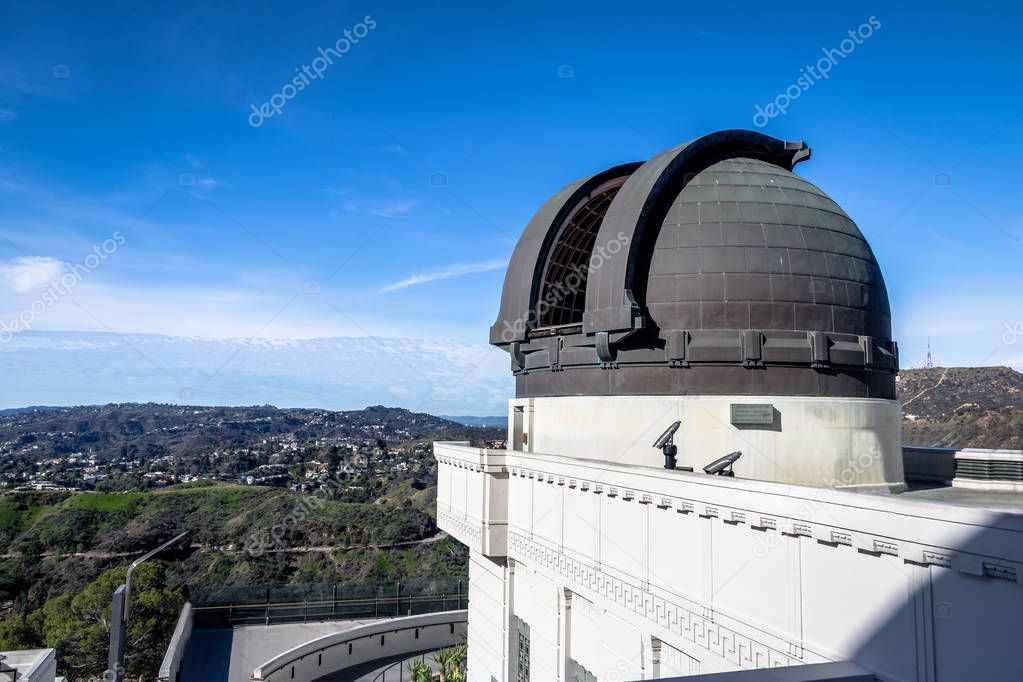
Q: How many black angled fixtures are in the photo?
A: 2